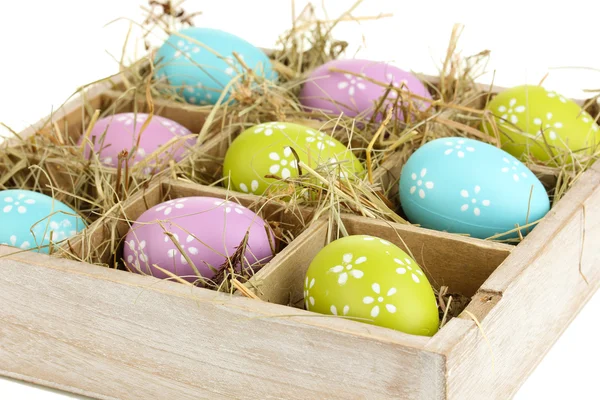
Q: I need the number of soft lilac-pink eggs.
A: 3